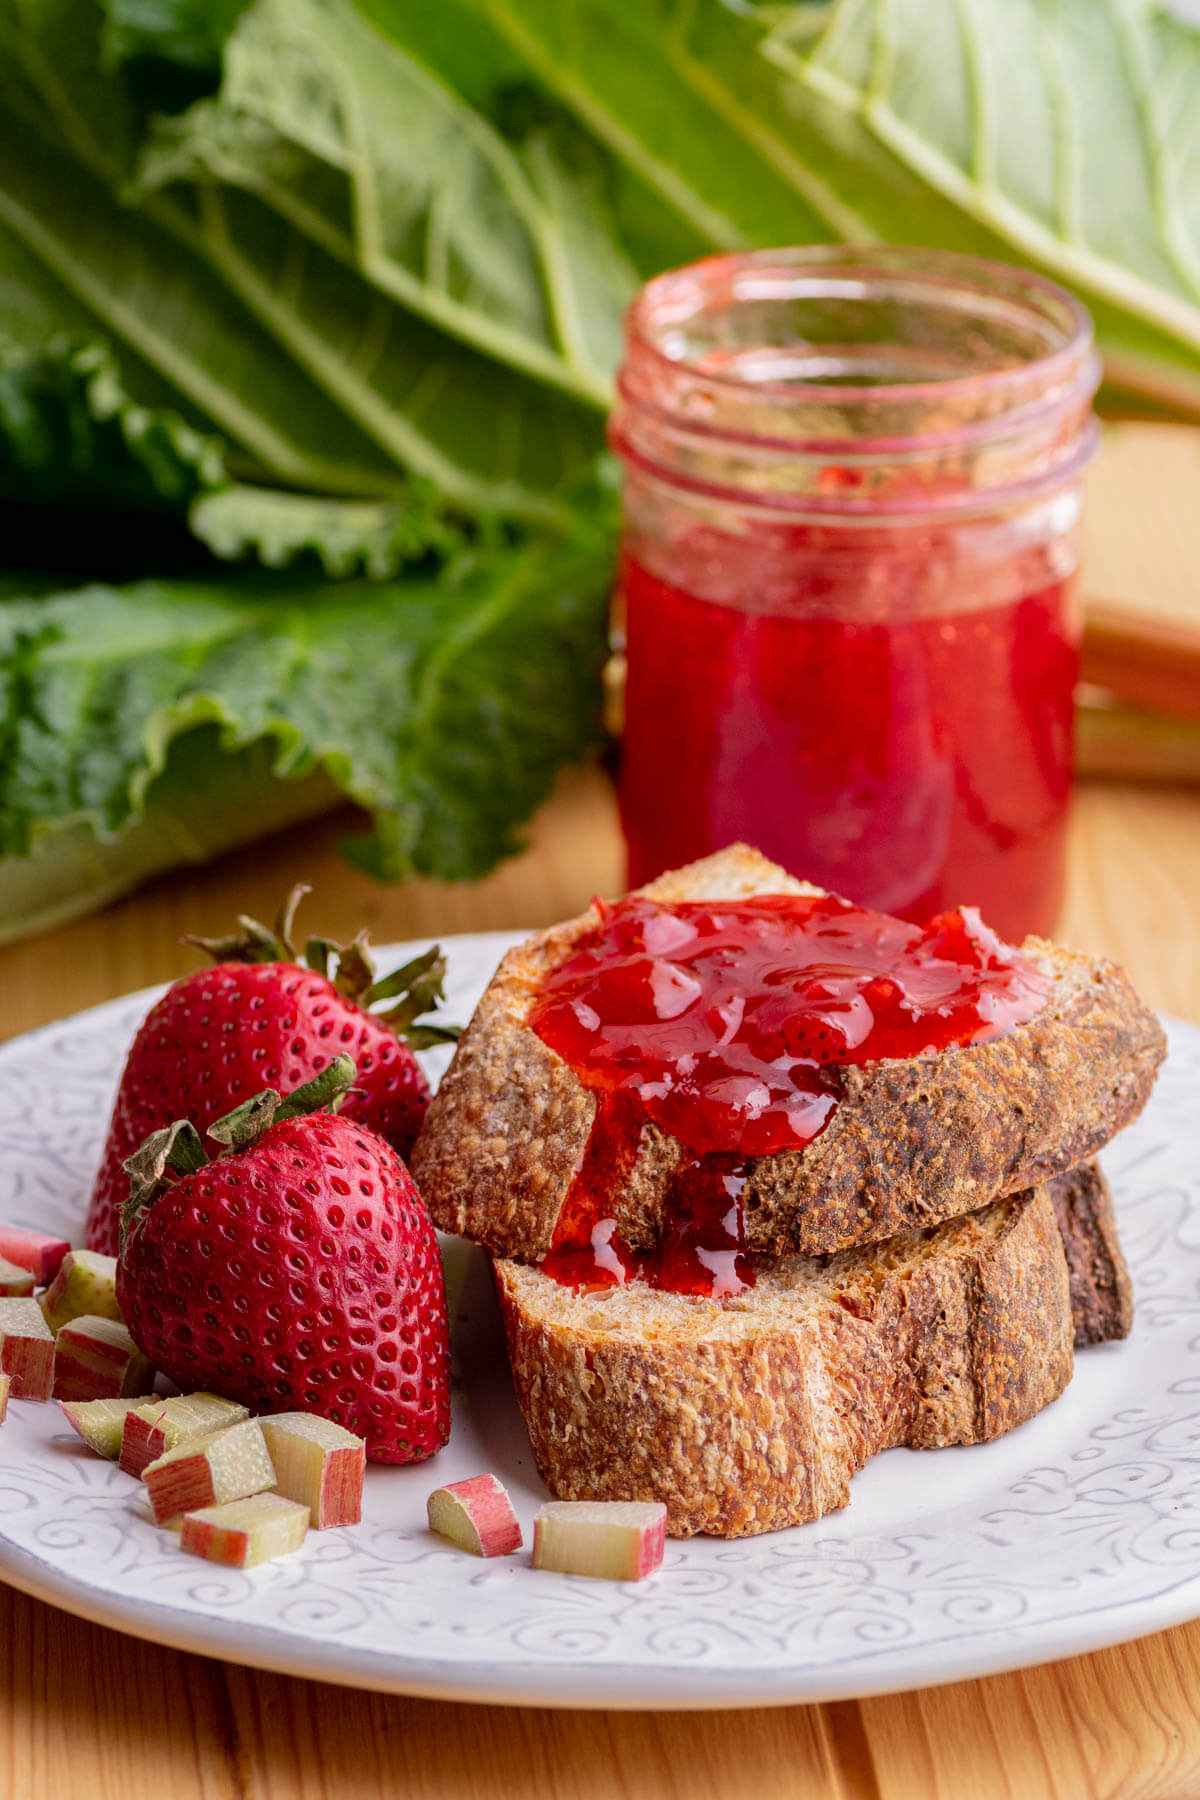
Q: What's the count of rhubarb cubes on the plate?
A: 13